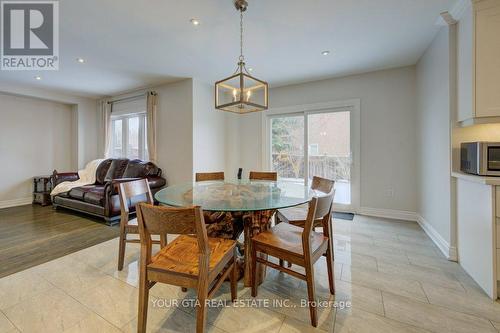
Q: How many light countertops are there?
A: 1